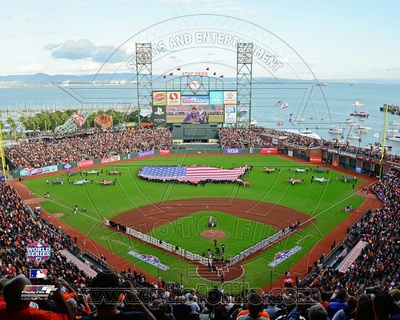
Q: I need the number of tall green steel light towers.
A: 2